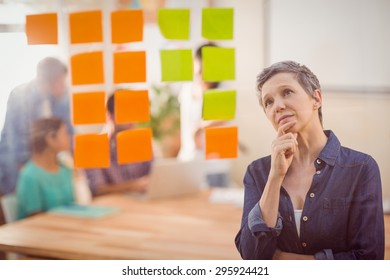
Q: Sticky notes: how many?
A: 15